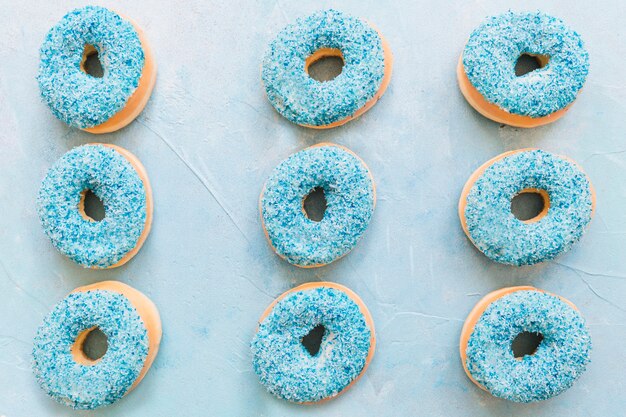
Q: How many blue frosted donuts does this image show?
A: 9